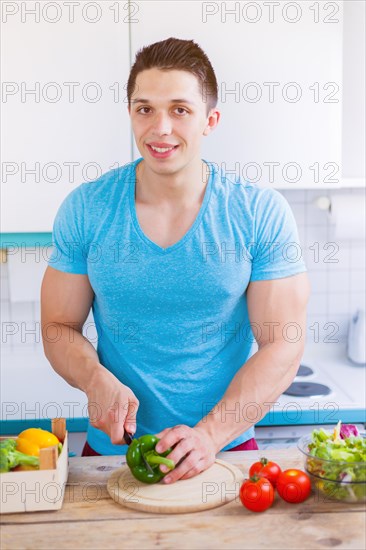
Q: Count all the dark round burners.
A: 2